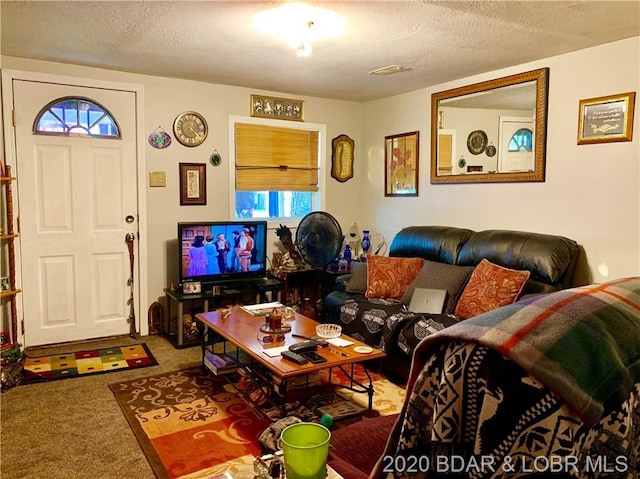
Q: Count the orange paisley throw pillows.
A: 2